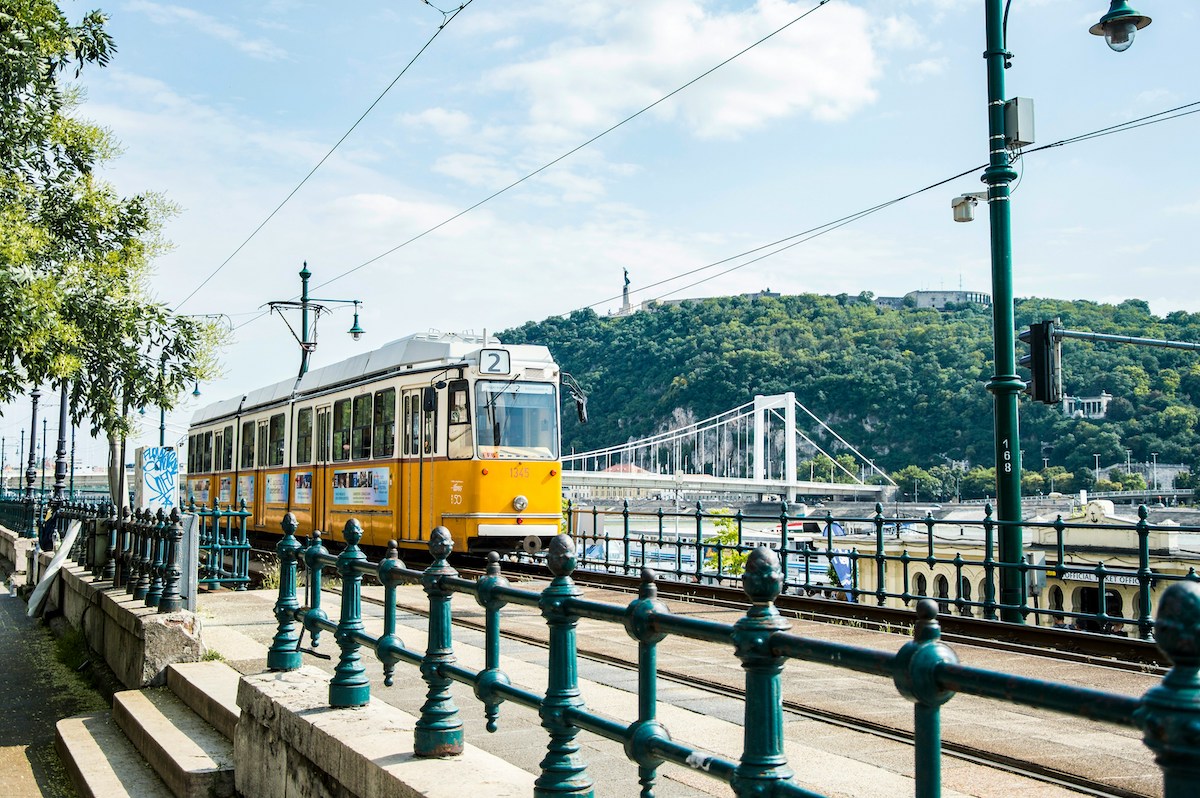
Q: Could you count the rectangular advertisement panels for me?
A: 6